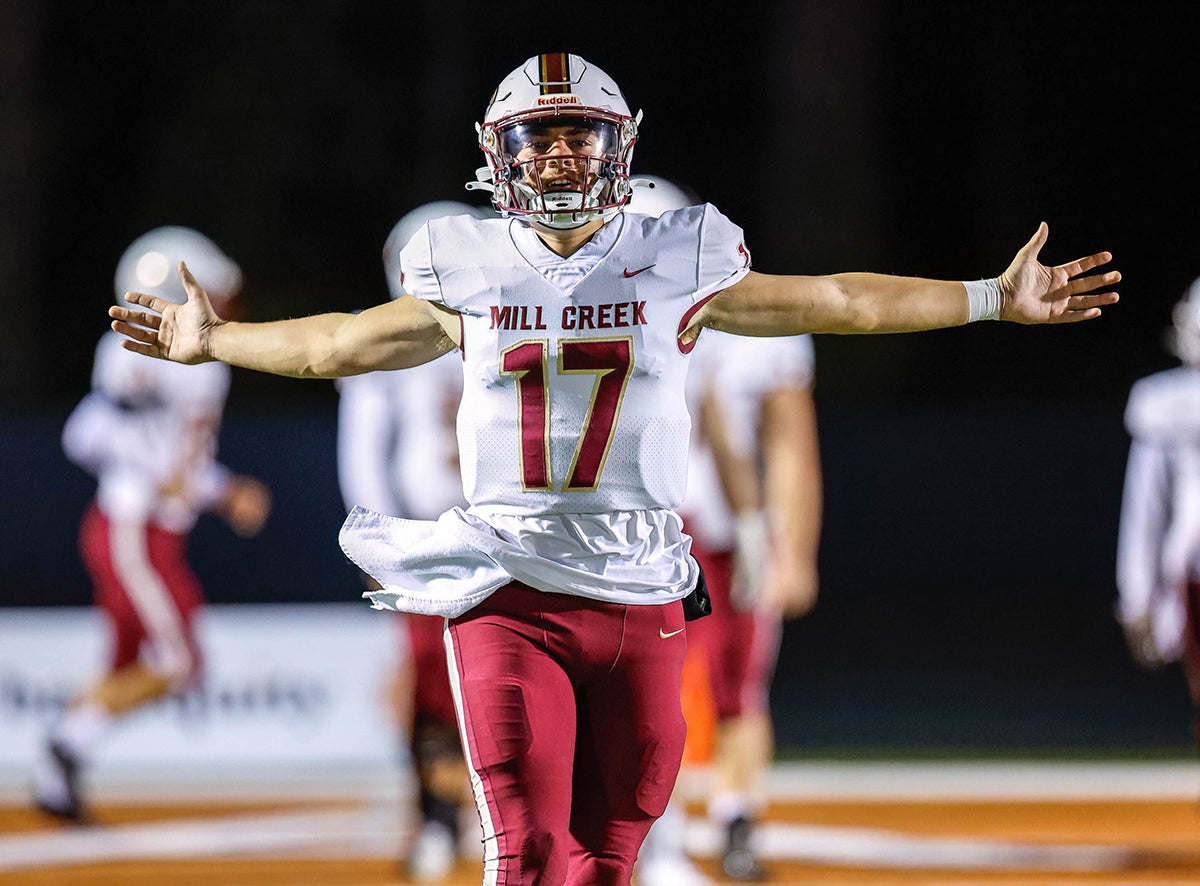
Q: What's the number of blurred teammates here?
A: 4